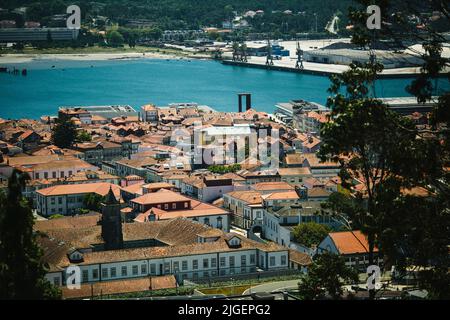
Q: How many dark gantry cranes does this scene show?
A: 4